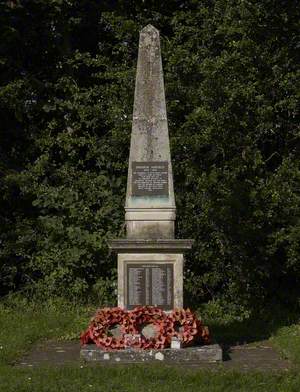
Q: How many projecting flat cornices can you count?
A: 1